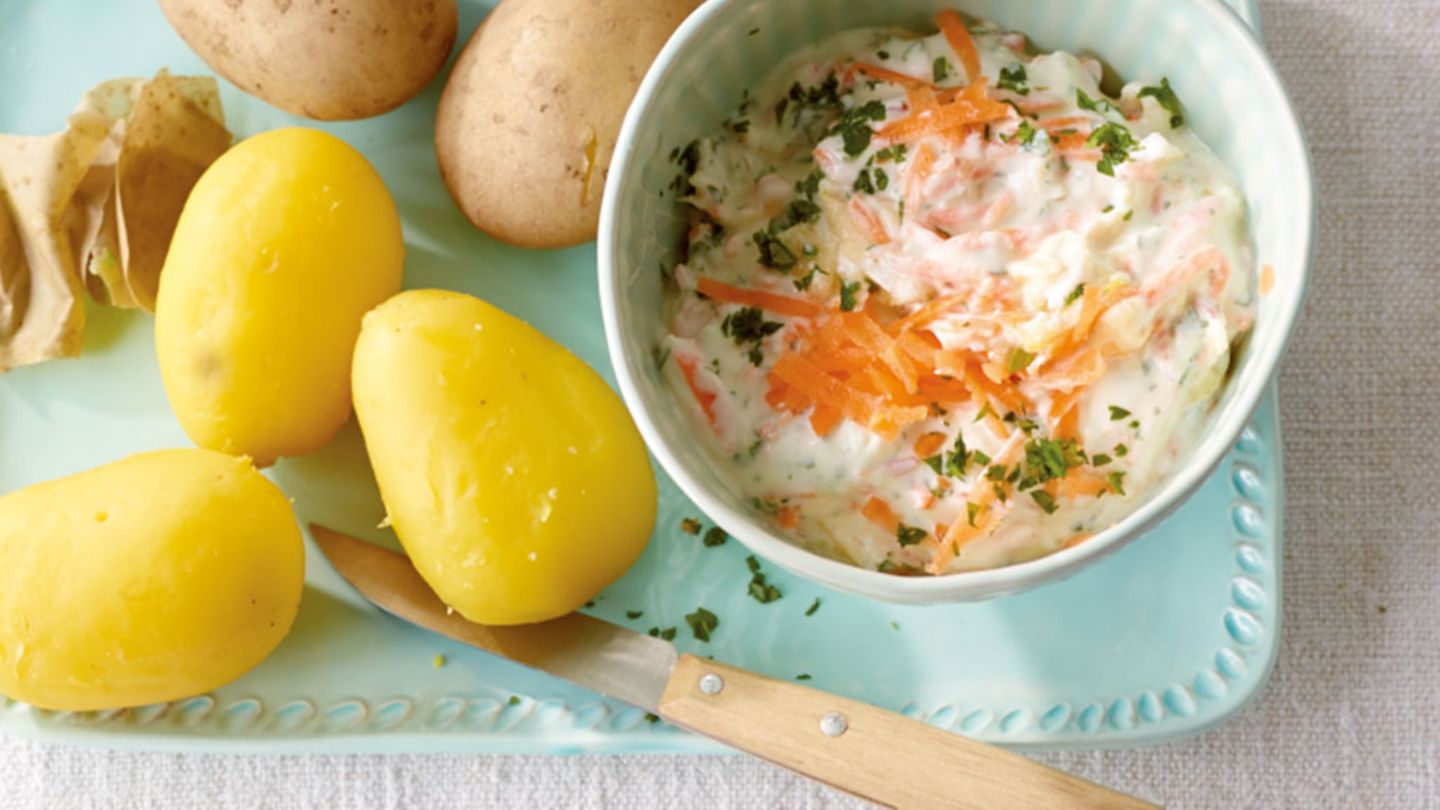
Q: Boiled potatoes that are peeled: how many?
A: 3